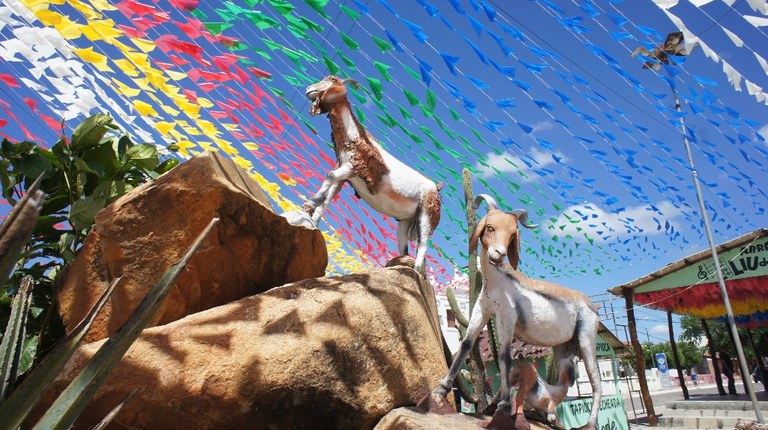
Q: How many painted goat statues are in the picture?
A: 3